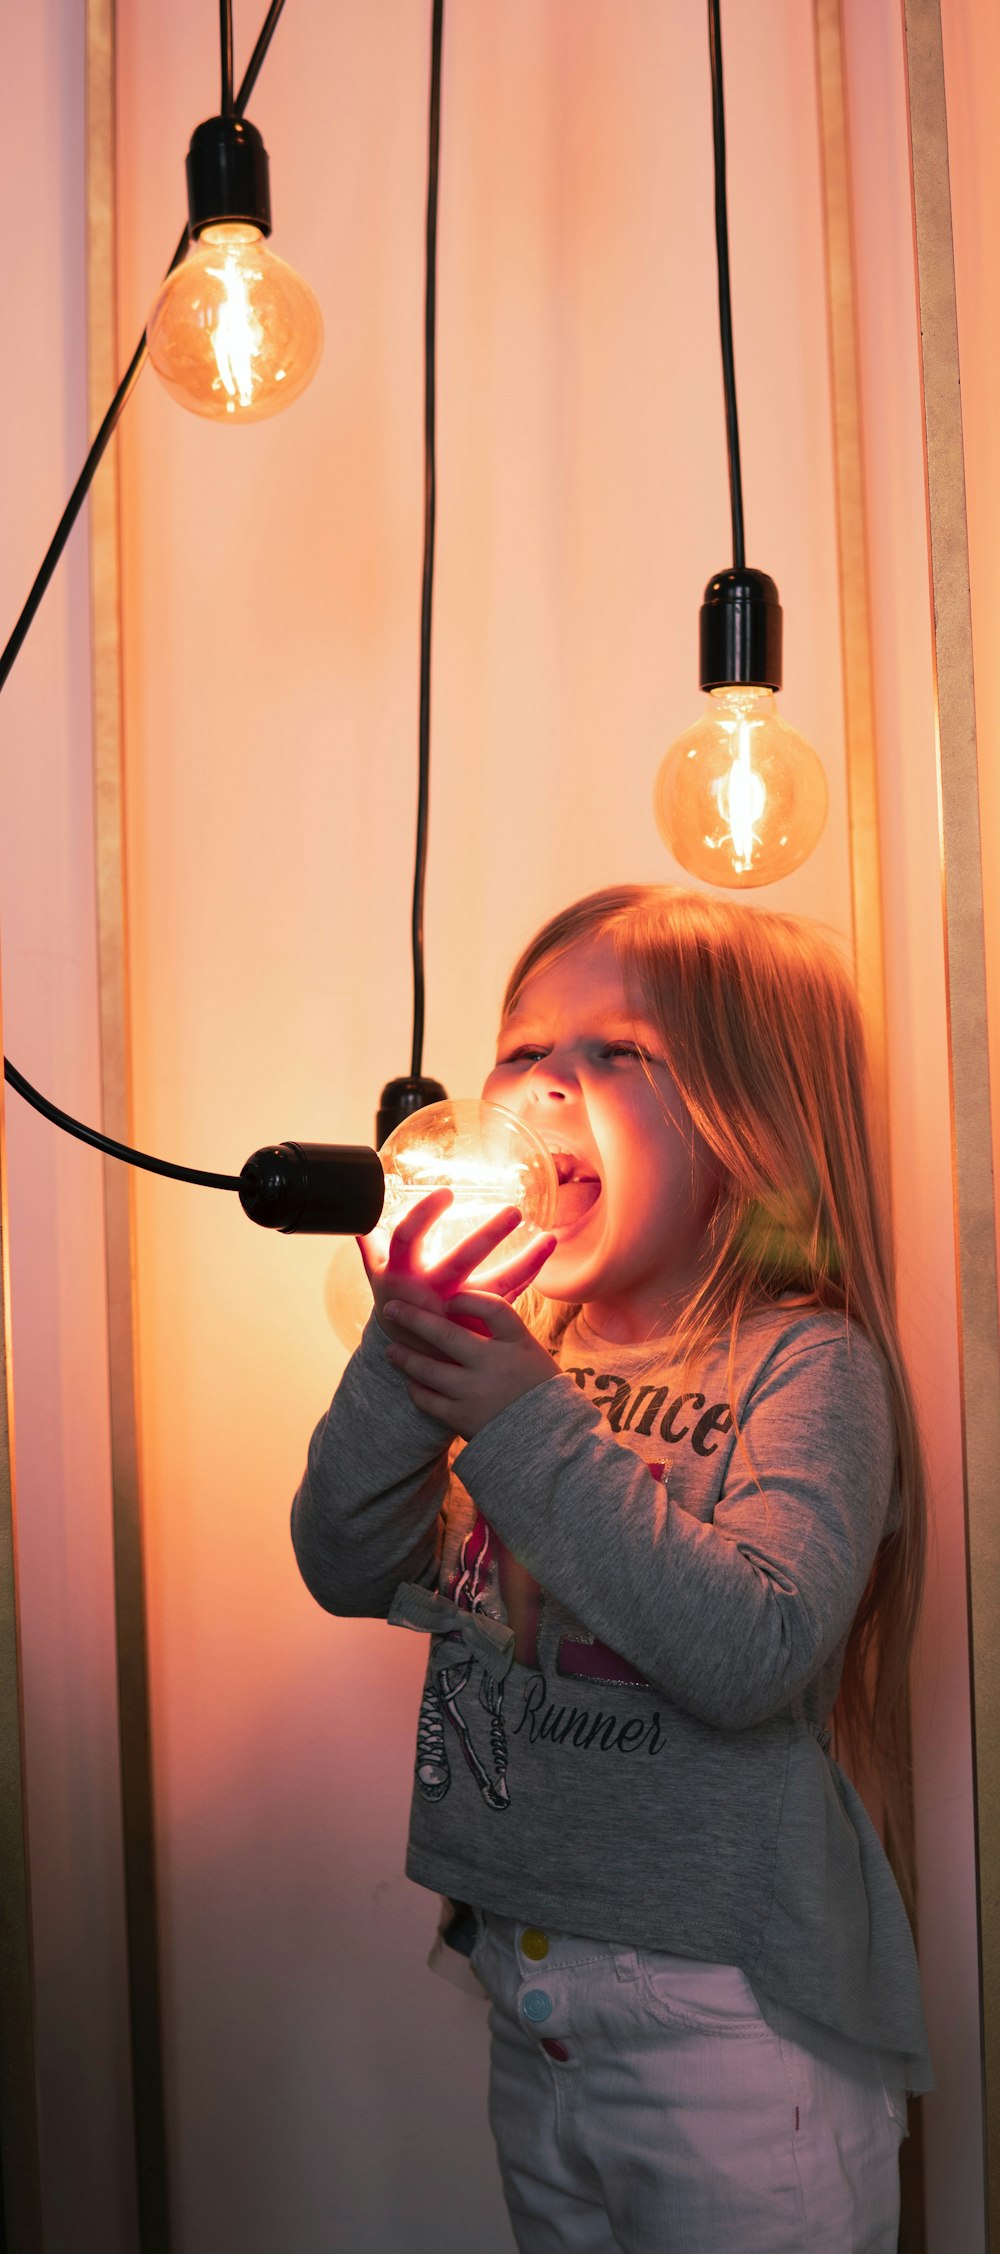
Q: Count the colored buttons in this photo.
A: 3